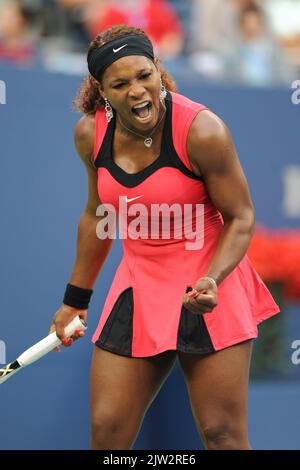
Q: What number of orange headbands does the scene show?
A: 0